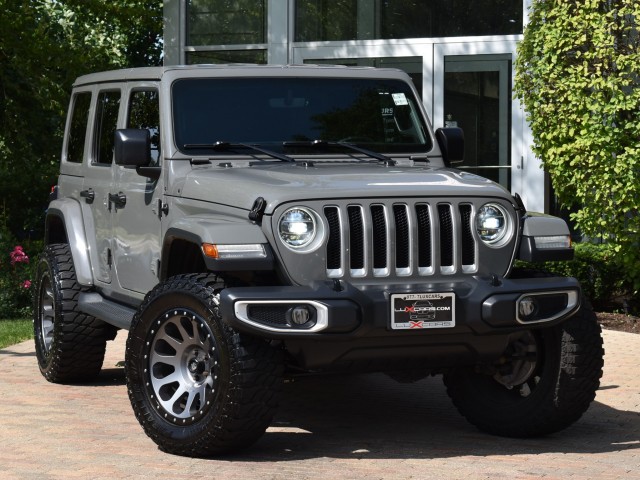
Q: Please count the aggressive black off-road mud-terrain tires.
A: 3